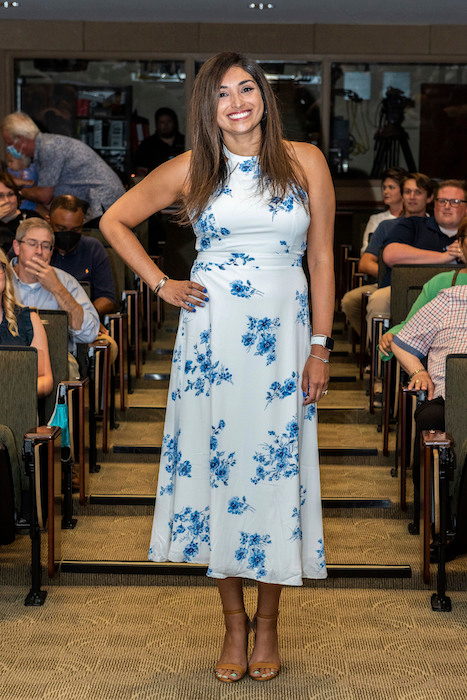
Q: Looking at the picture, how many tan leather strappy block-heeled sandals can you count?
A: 2